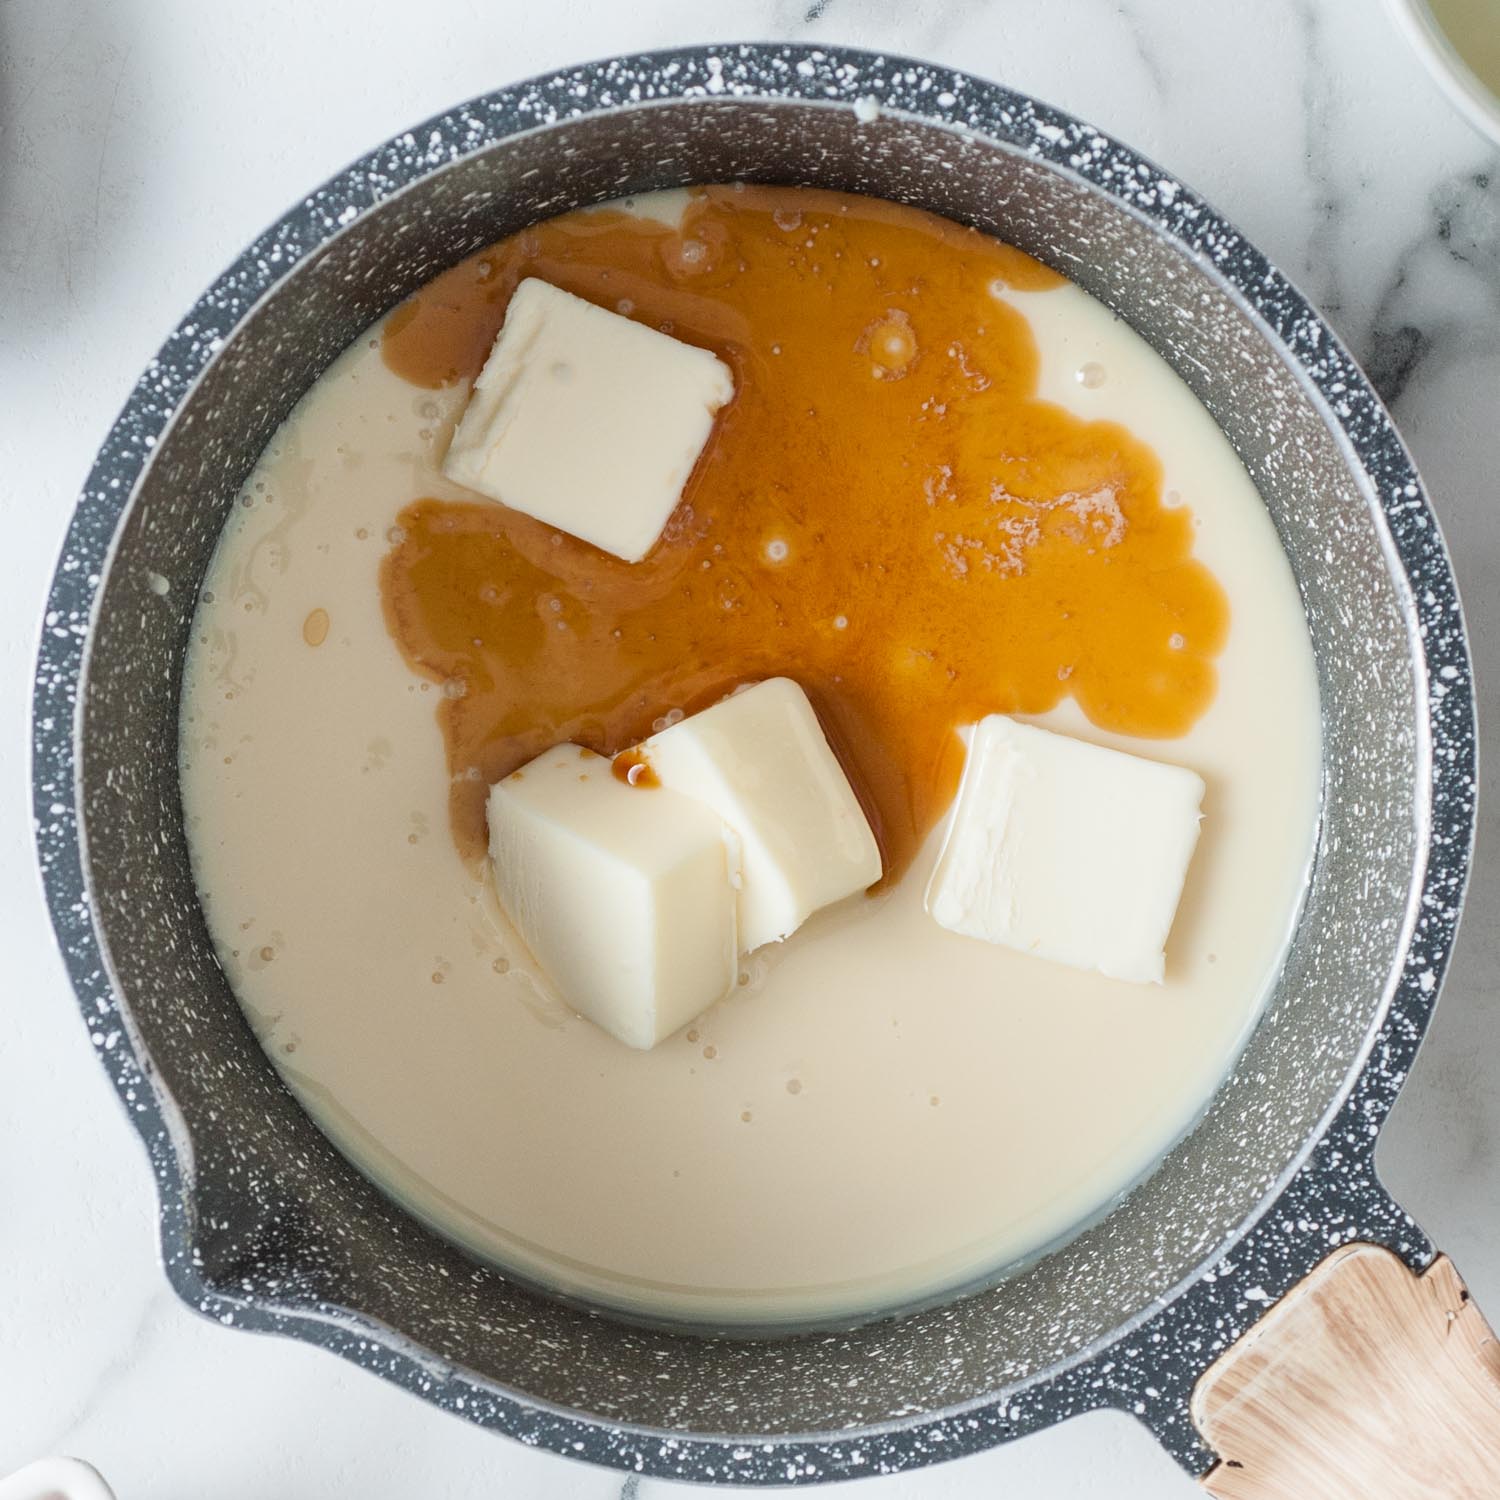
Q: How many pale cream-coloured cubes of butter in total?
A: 4